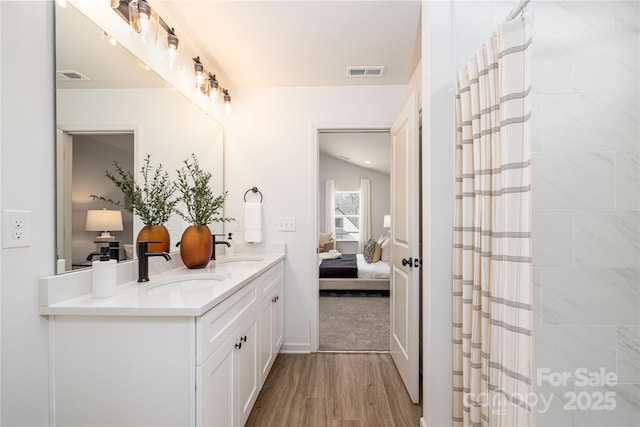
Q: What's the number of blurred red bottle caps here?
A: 0